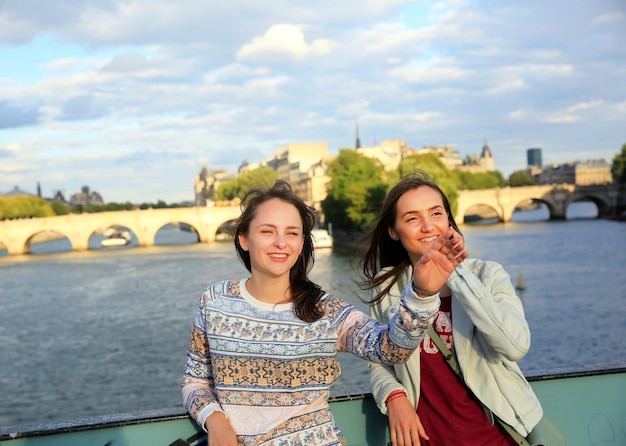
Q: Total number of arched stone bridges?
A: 2